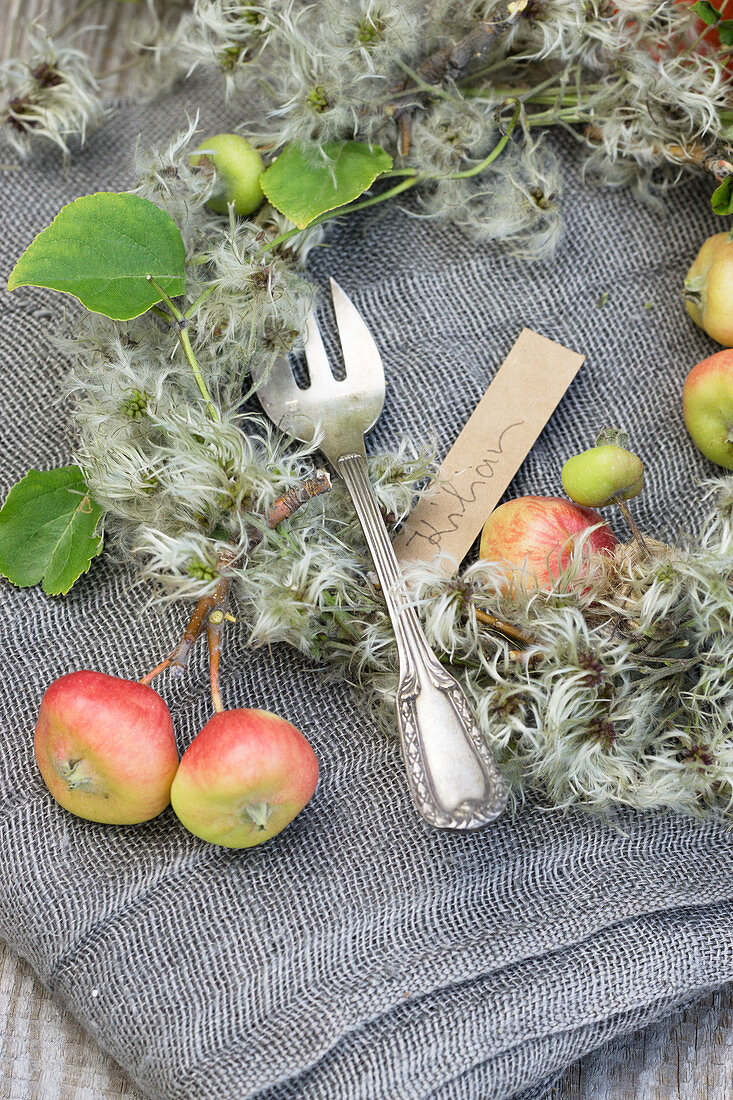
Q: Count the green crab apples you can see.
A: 2